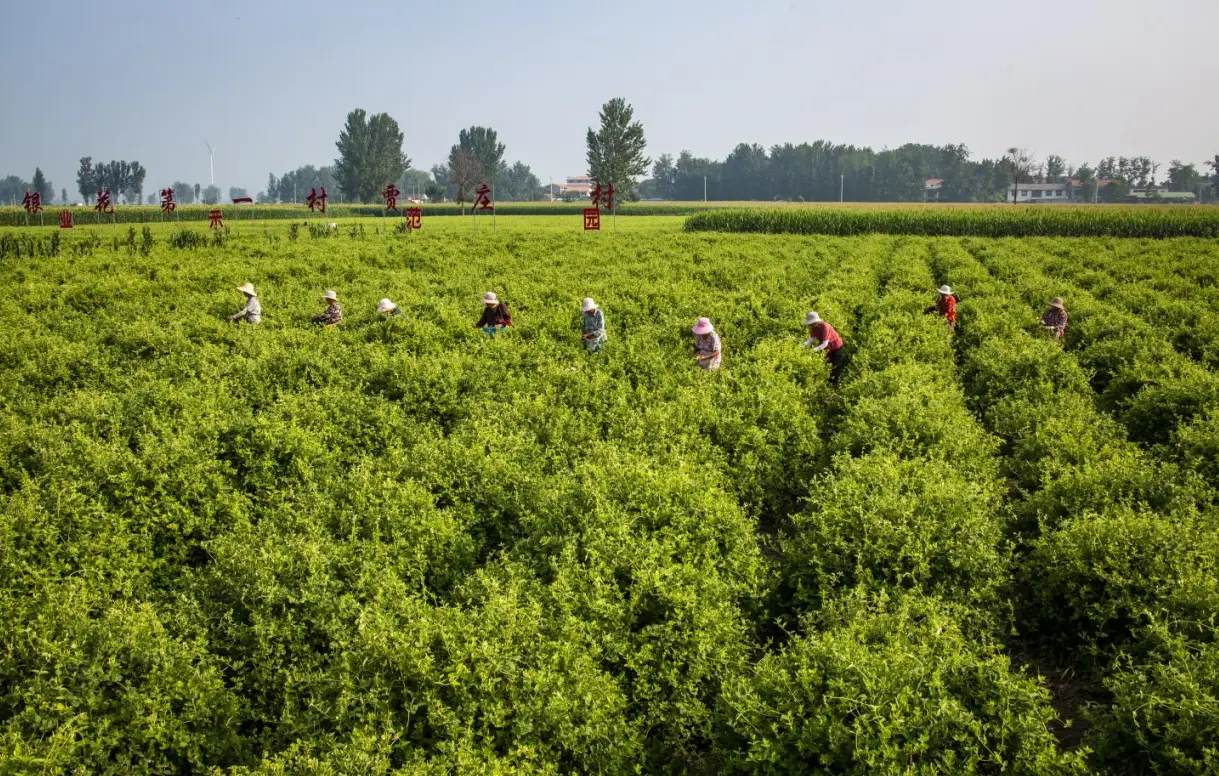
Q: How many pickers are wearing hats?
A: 9